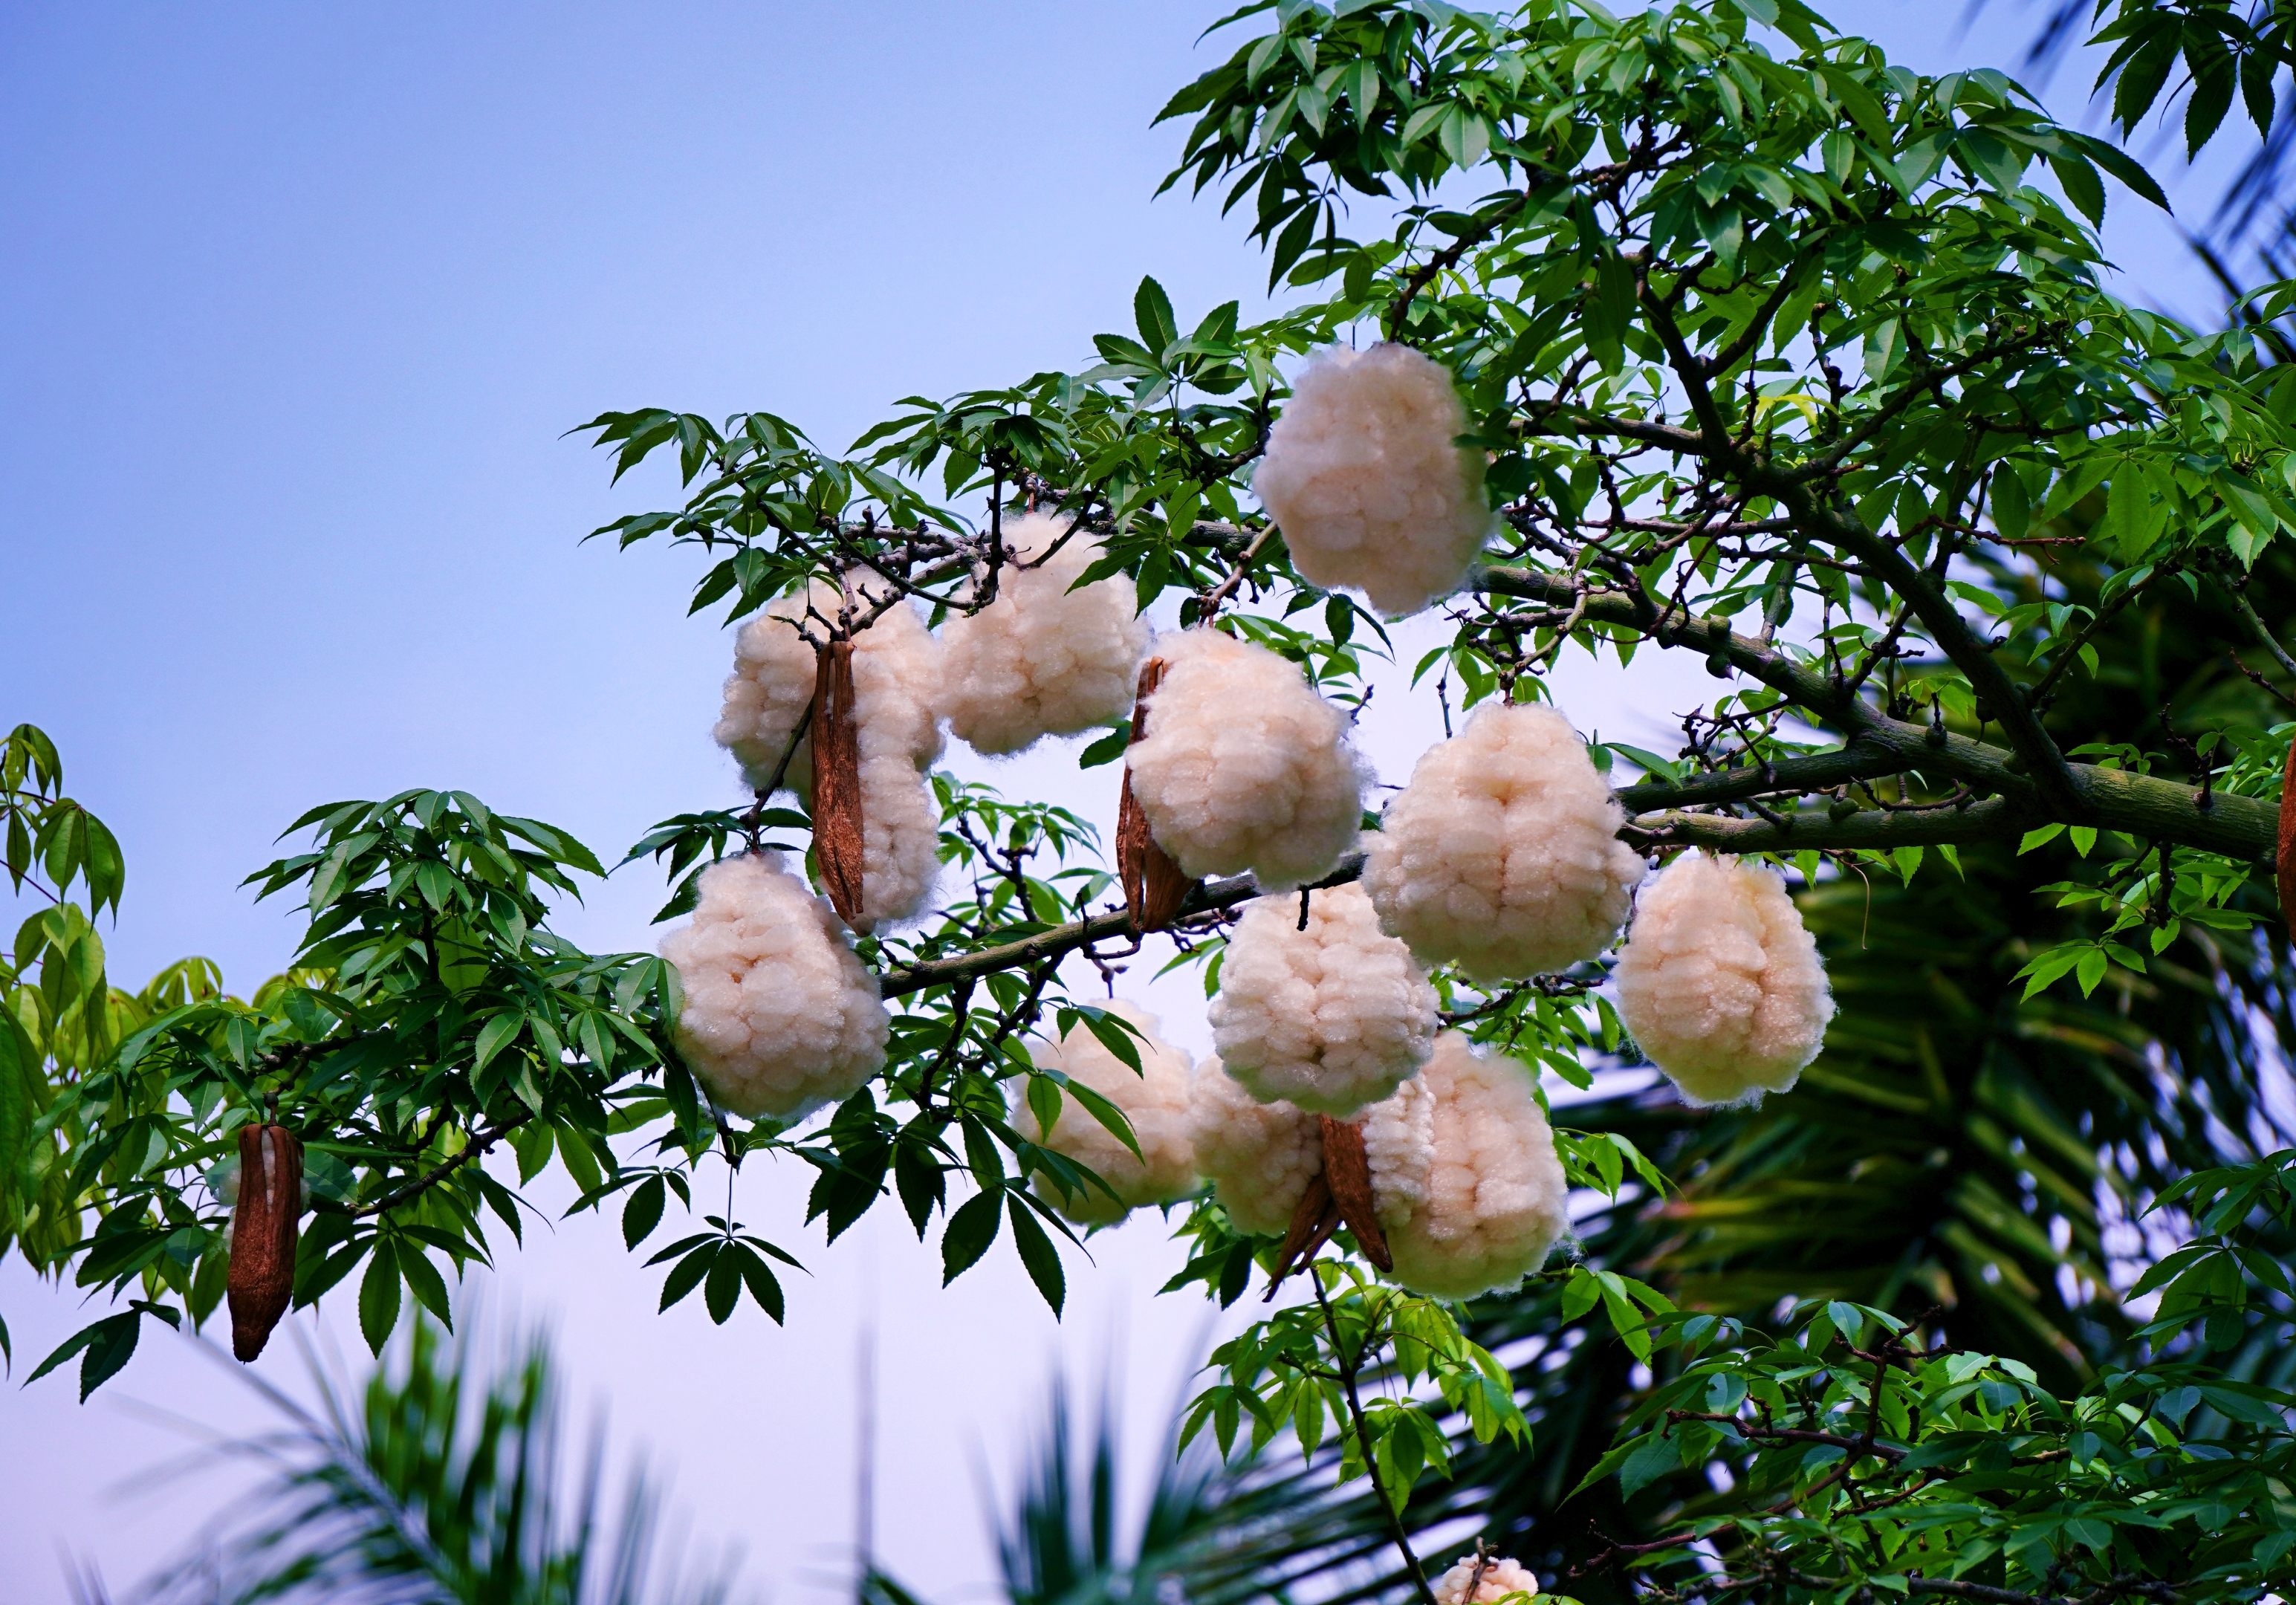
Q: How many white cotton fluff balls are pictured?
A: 12